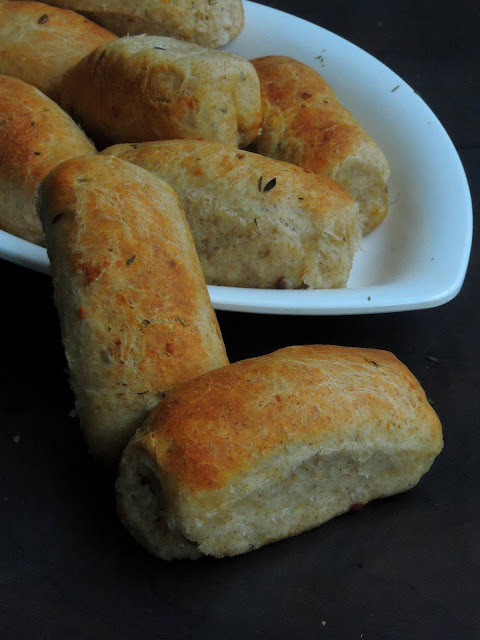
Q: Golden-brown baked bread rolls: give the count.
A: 8